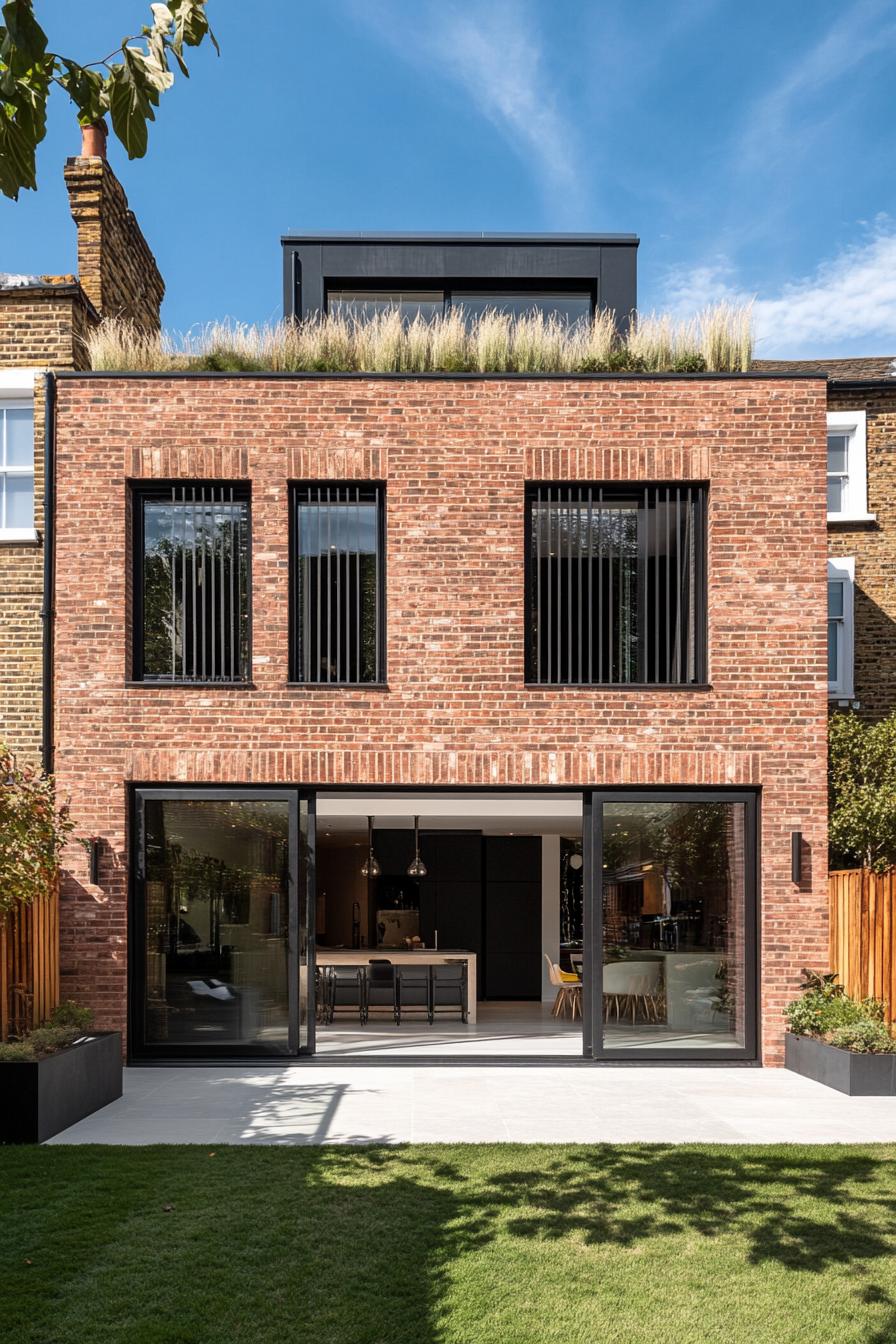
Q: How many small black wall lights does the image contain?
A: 2